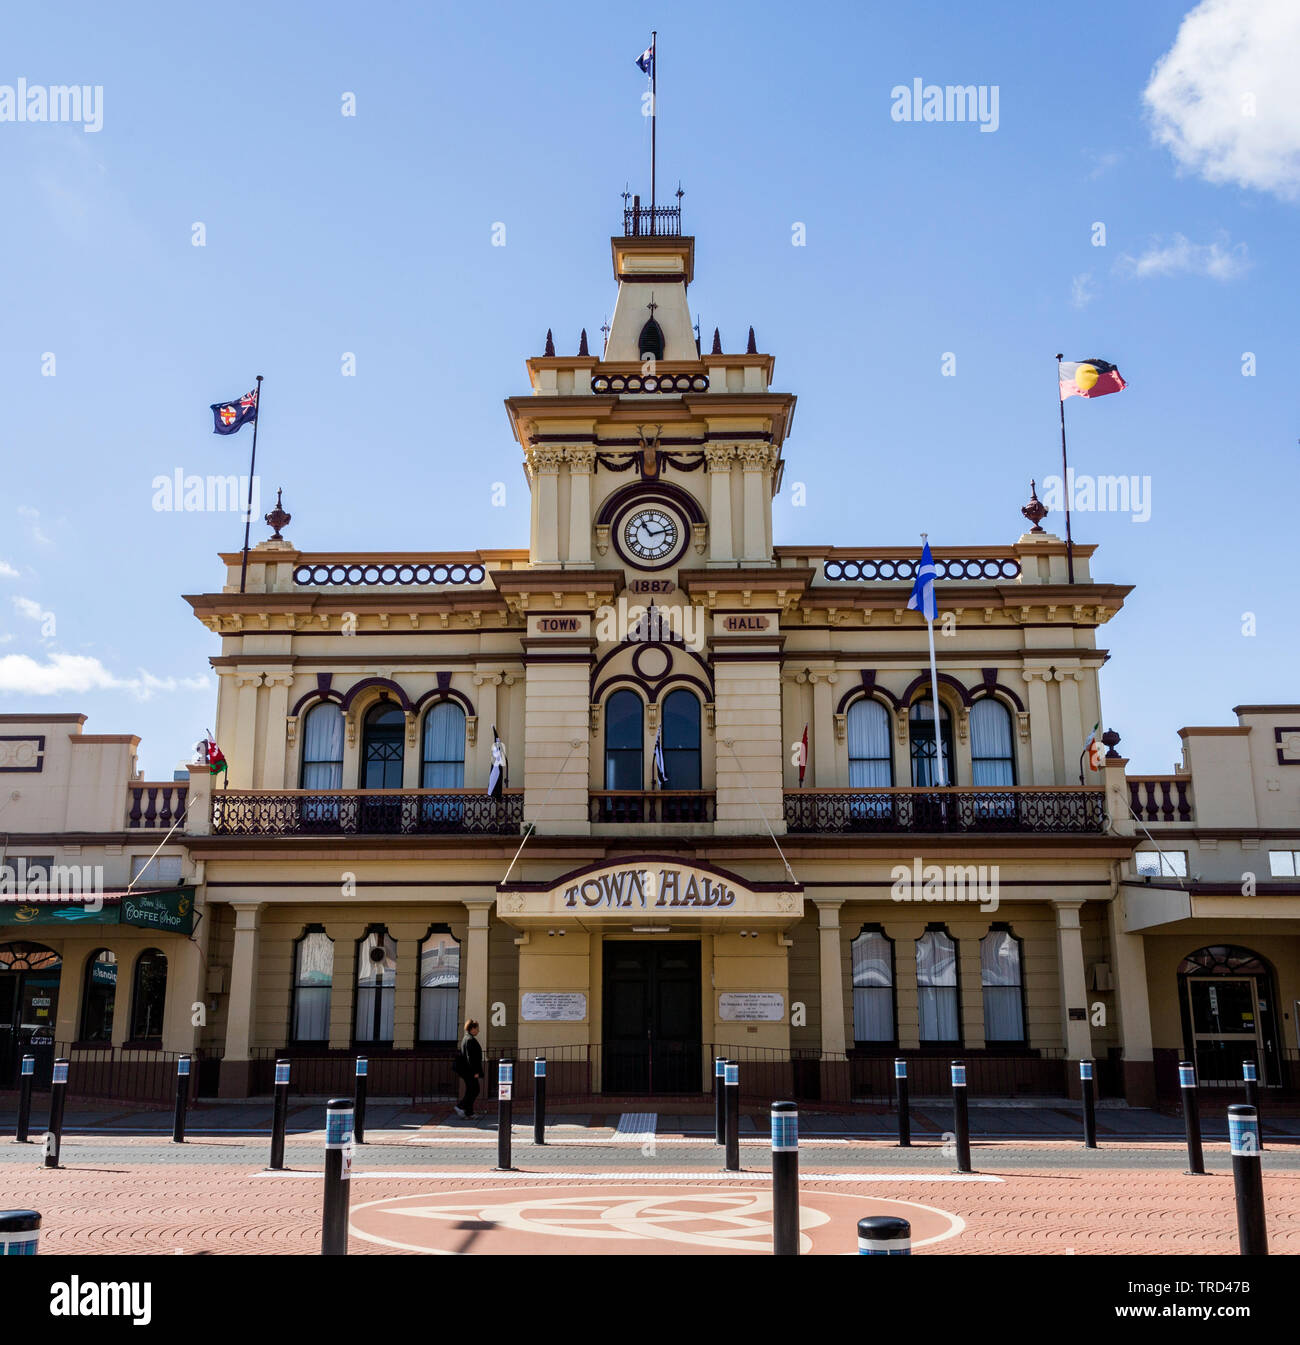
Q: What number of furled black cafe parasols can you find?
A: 0